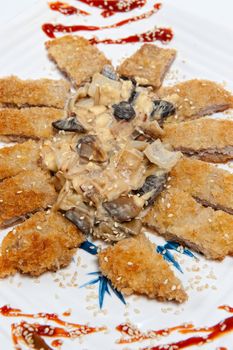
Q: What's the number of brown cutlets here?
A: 12